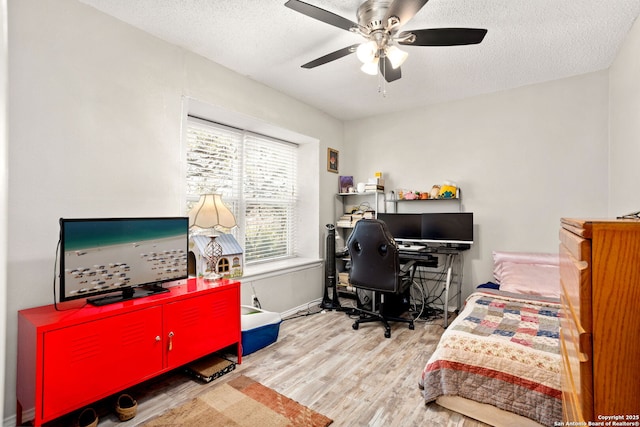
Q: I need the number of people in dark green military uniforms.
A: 0